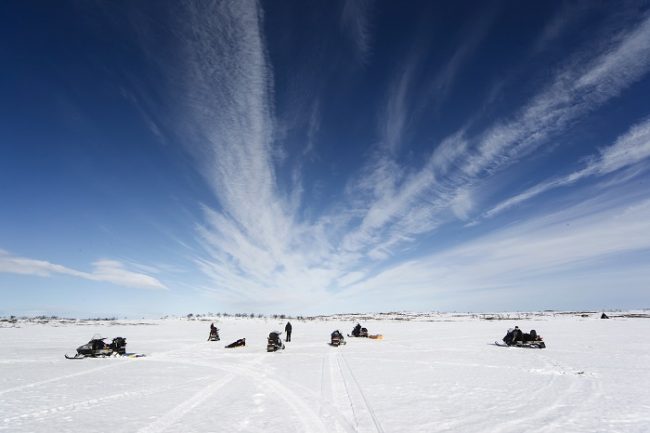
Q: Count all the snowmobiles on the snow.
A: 6